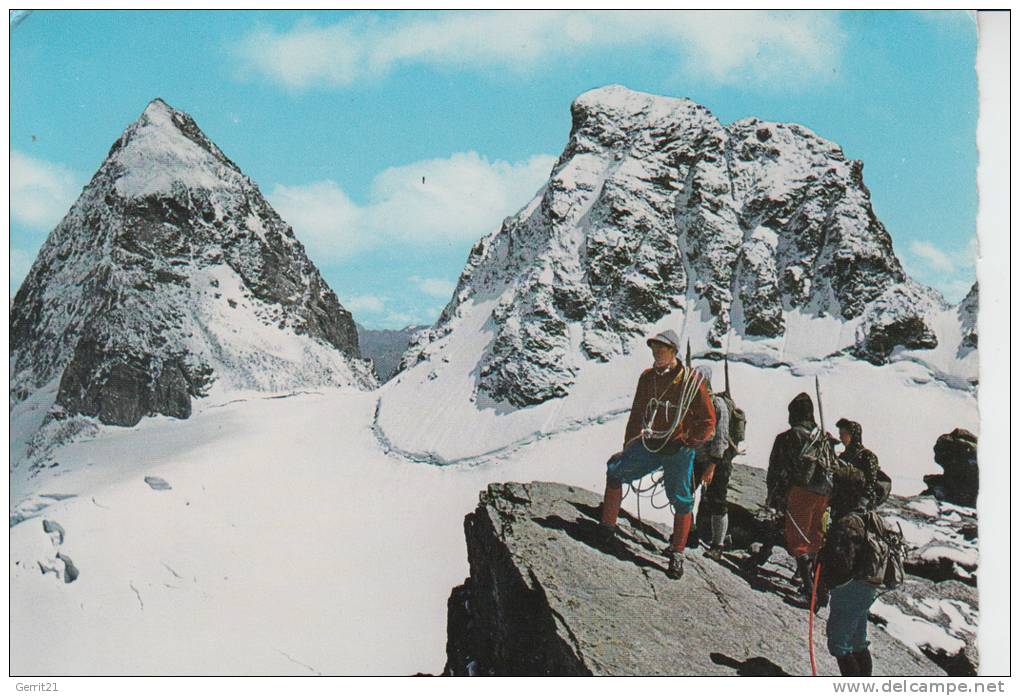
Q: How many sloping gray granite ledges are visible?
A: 1